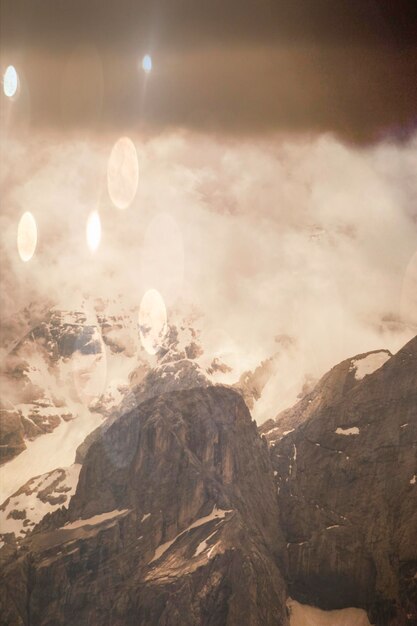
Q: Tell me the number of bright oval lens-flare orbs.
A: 6